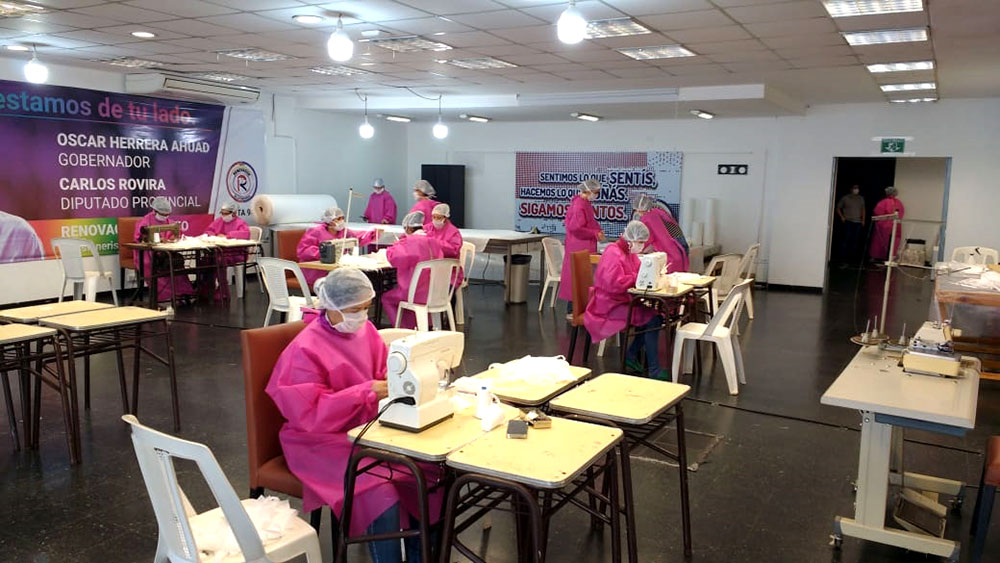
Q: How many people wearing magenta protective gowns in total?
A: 12